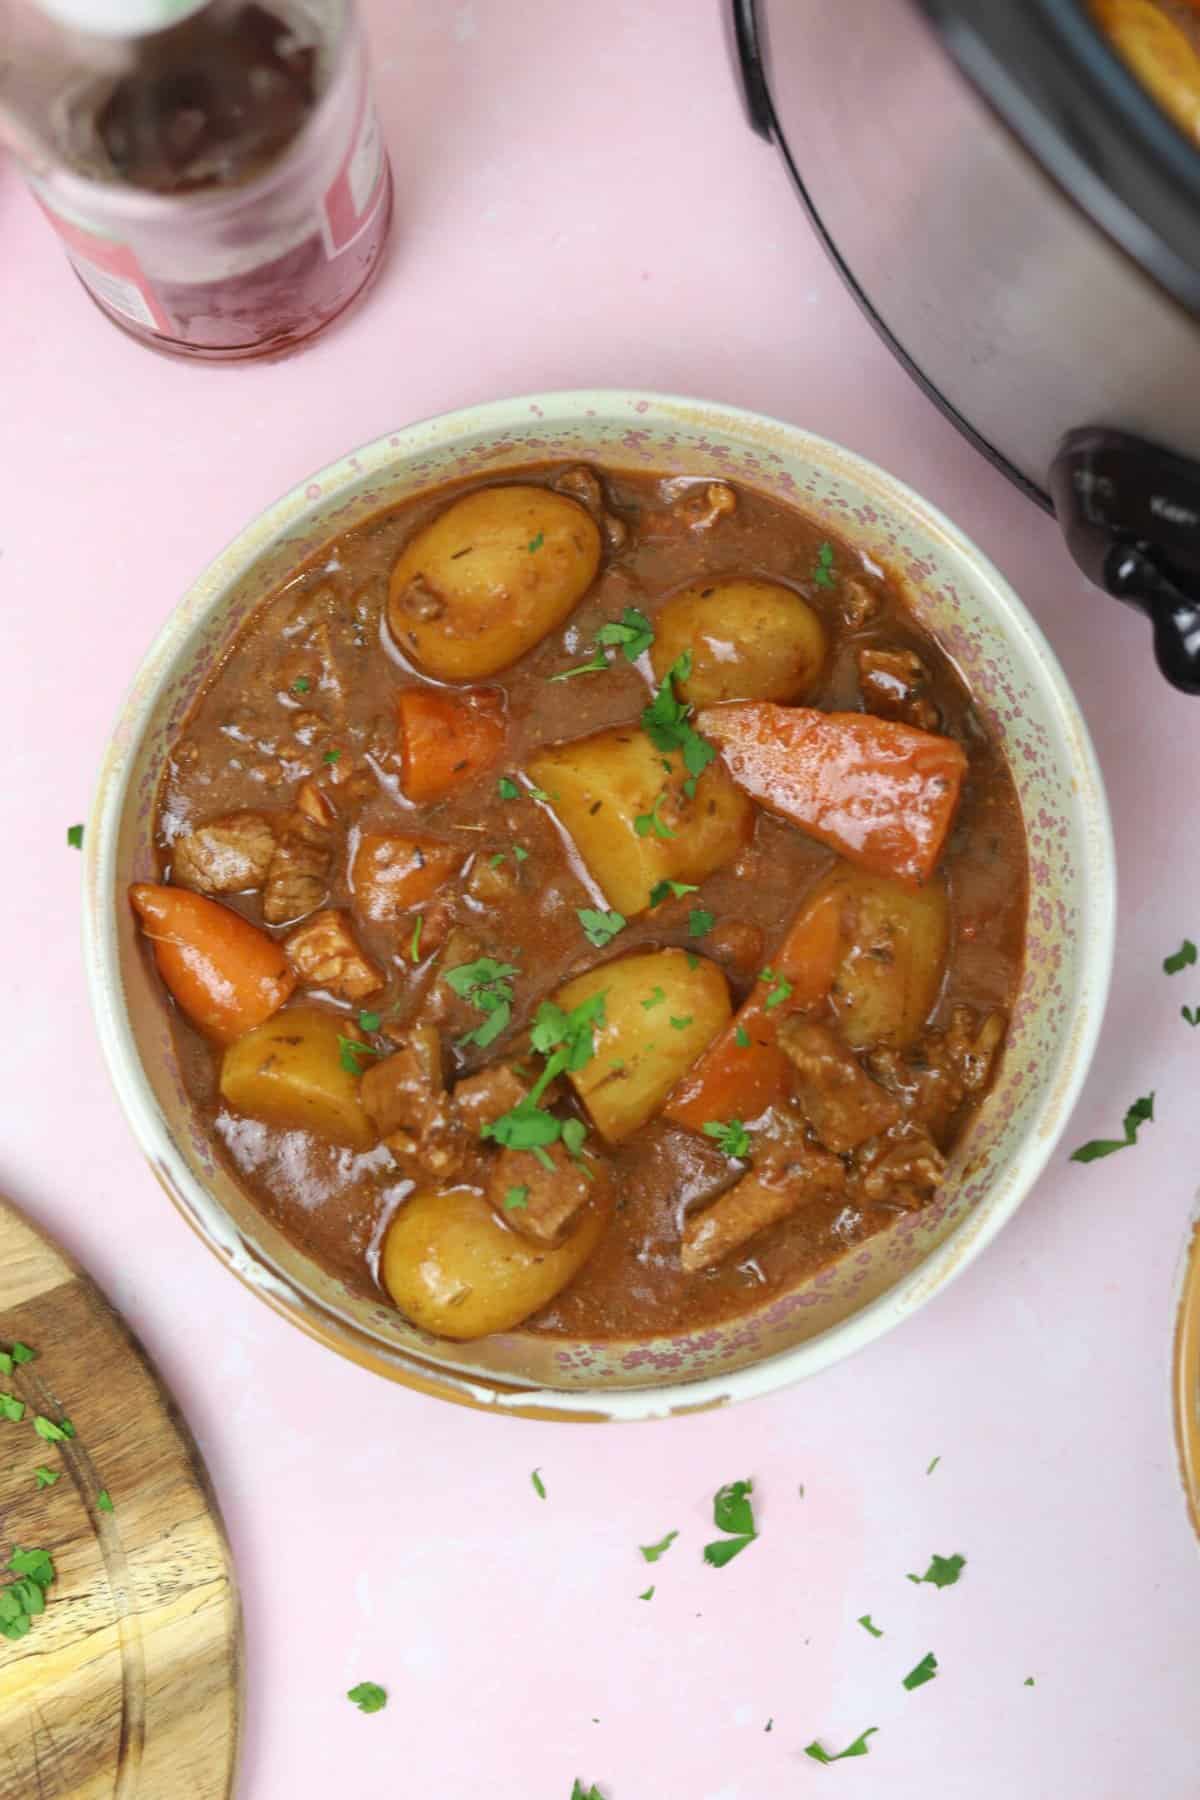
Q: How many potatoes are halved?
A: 3